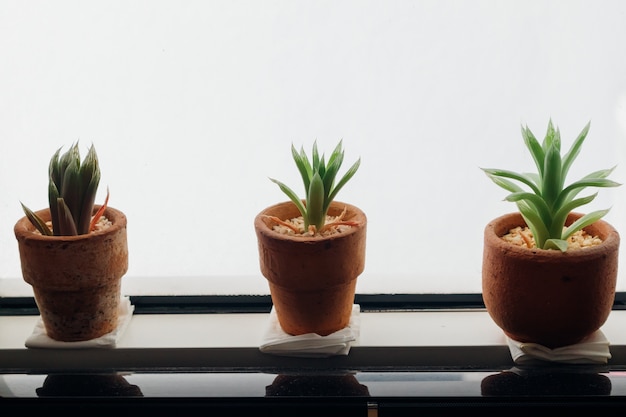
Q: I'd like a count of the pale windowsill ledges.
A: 1